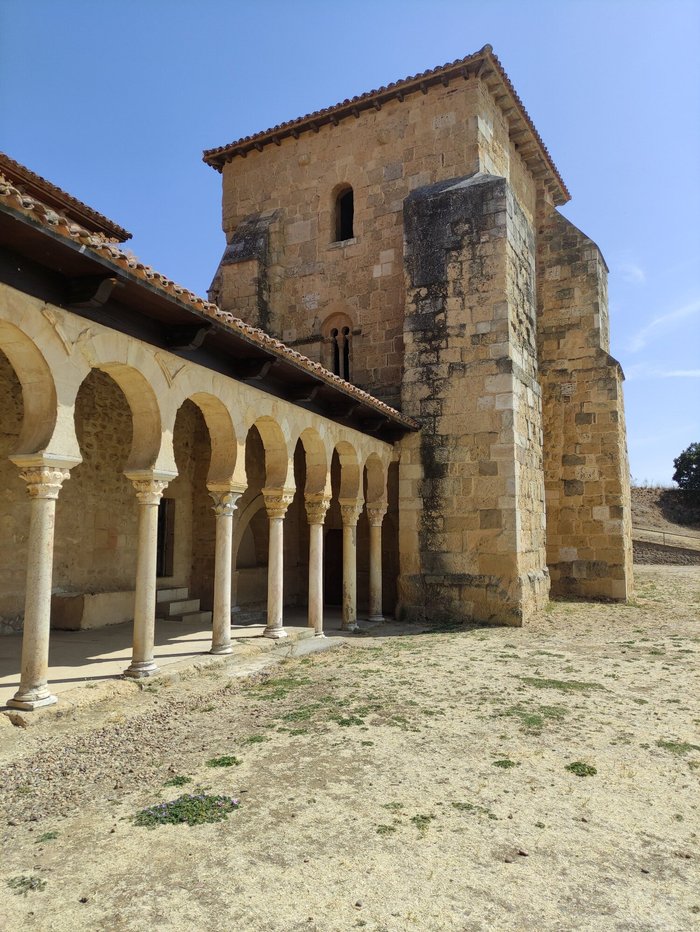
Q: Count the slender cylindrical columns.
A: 7